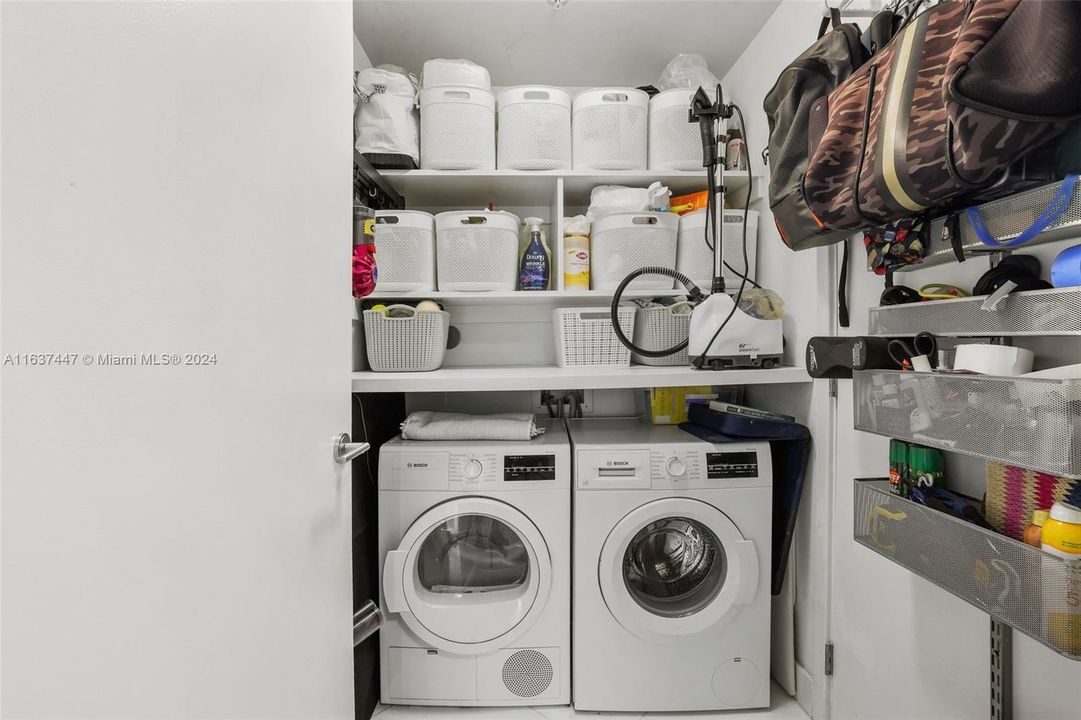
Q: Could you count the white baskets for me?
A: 11